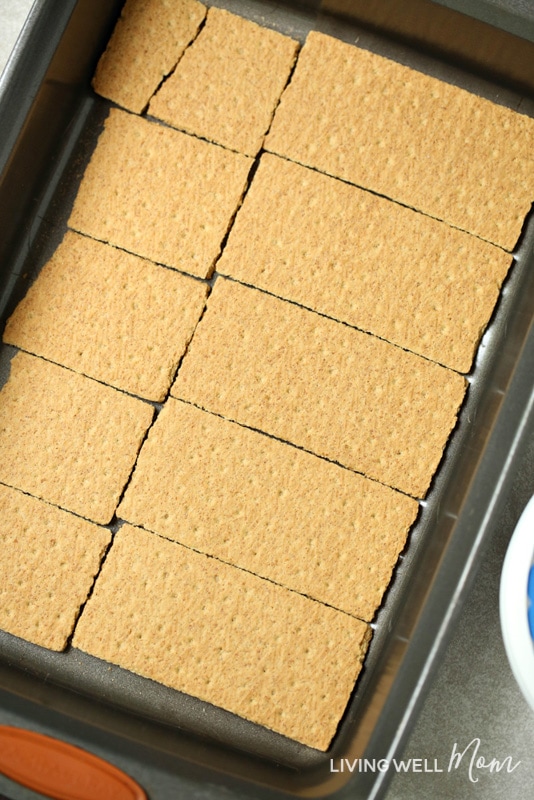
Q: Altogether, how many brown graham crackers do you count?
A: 11